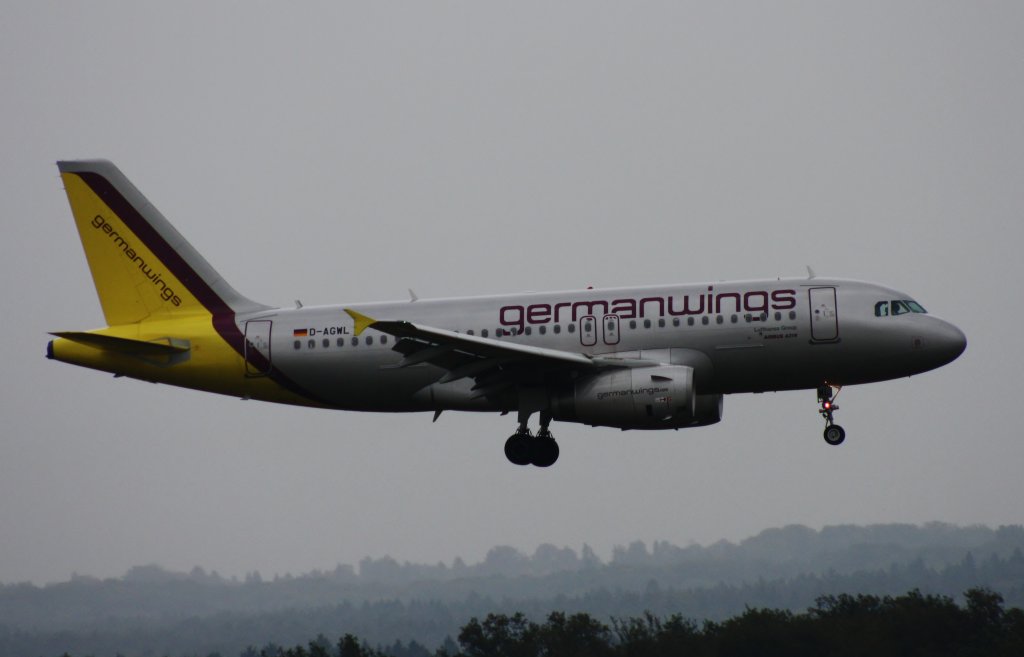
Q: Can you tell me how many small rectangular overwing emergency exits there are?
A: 2